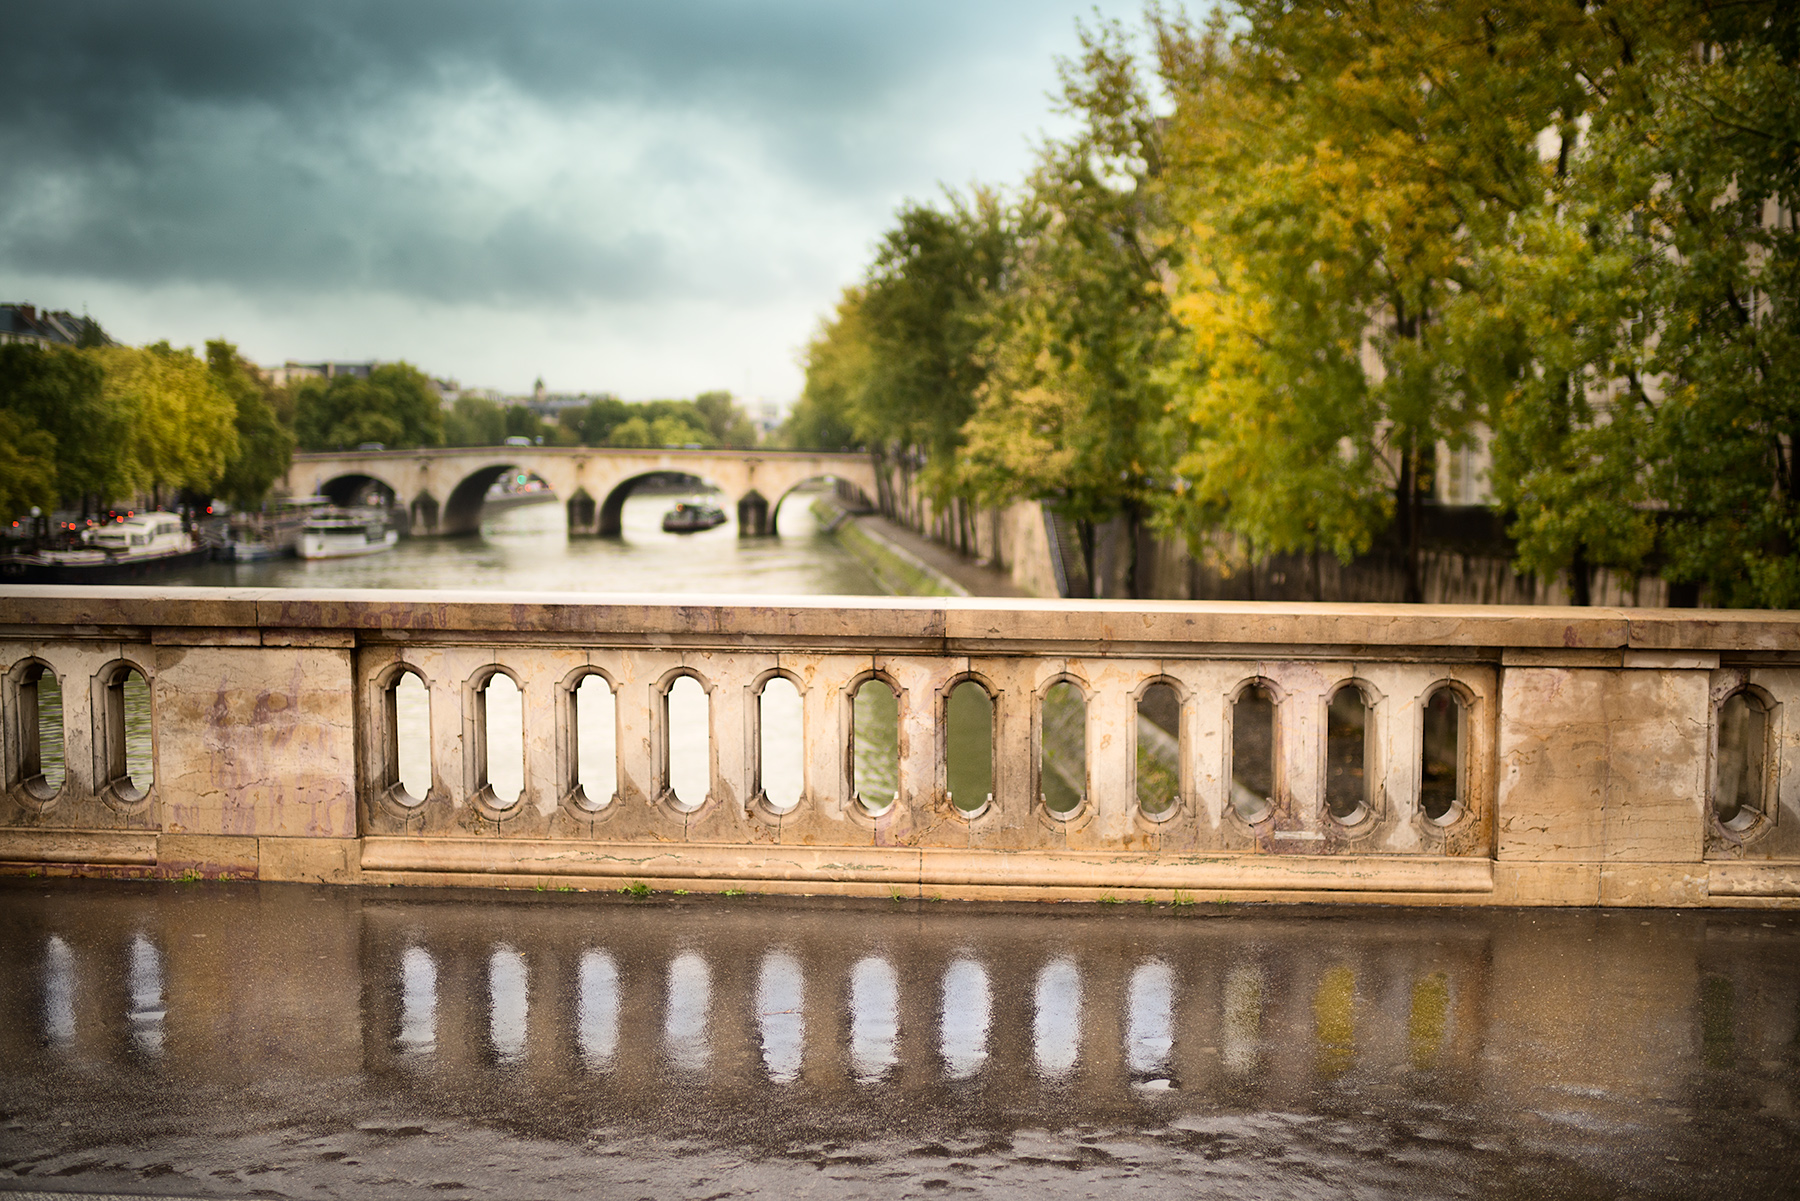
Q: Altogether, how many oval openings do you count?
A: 15